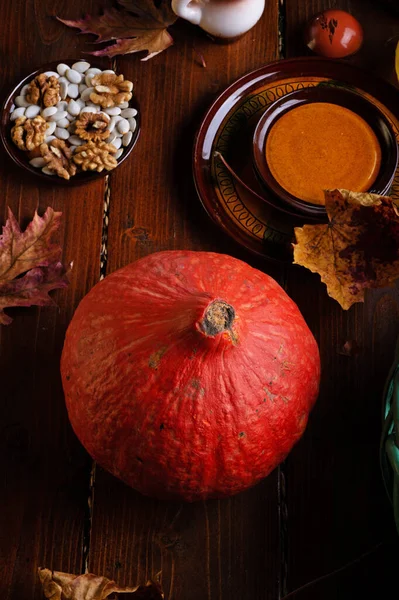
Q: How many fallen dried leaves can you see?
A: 4